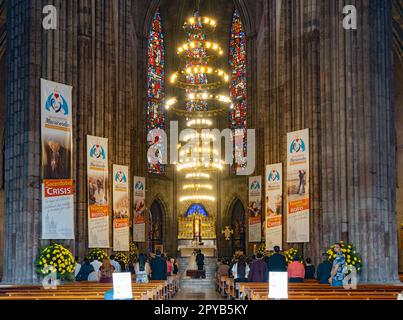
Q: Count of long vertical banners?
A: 7